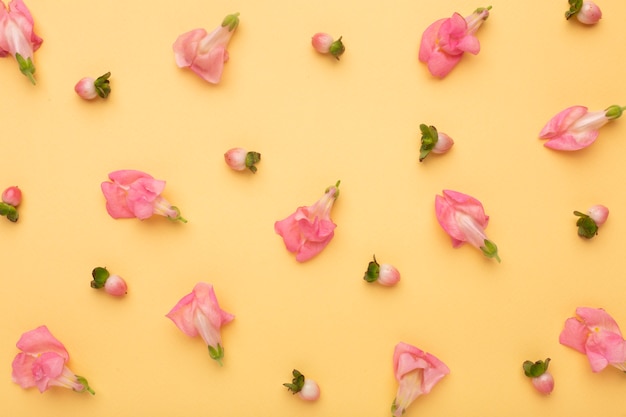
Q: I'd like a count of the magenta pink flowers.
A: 11